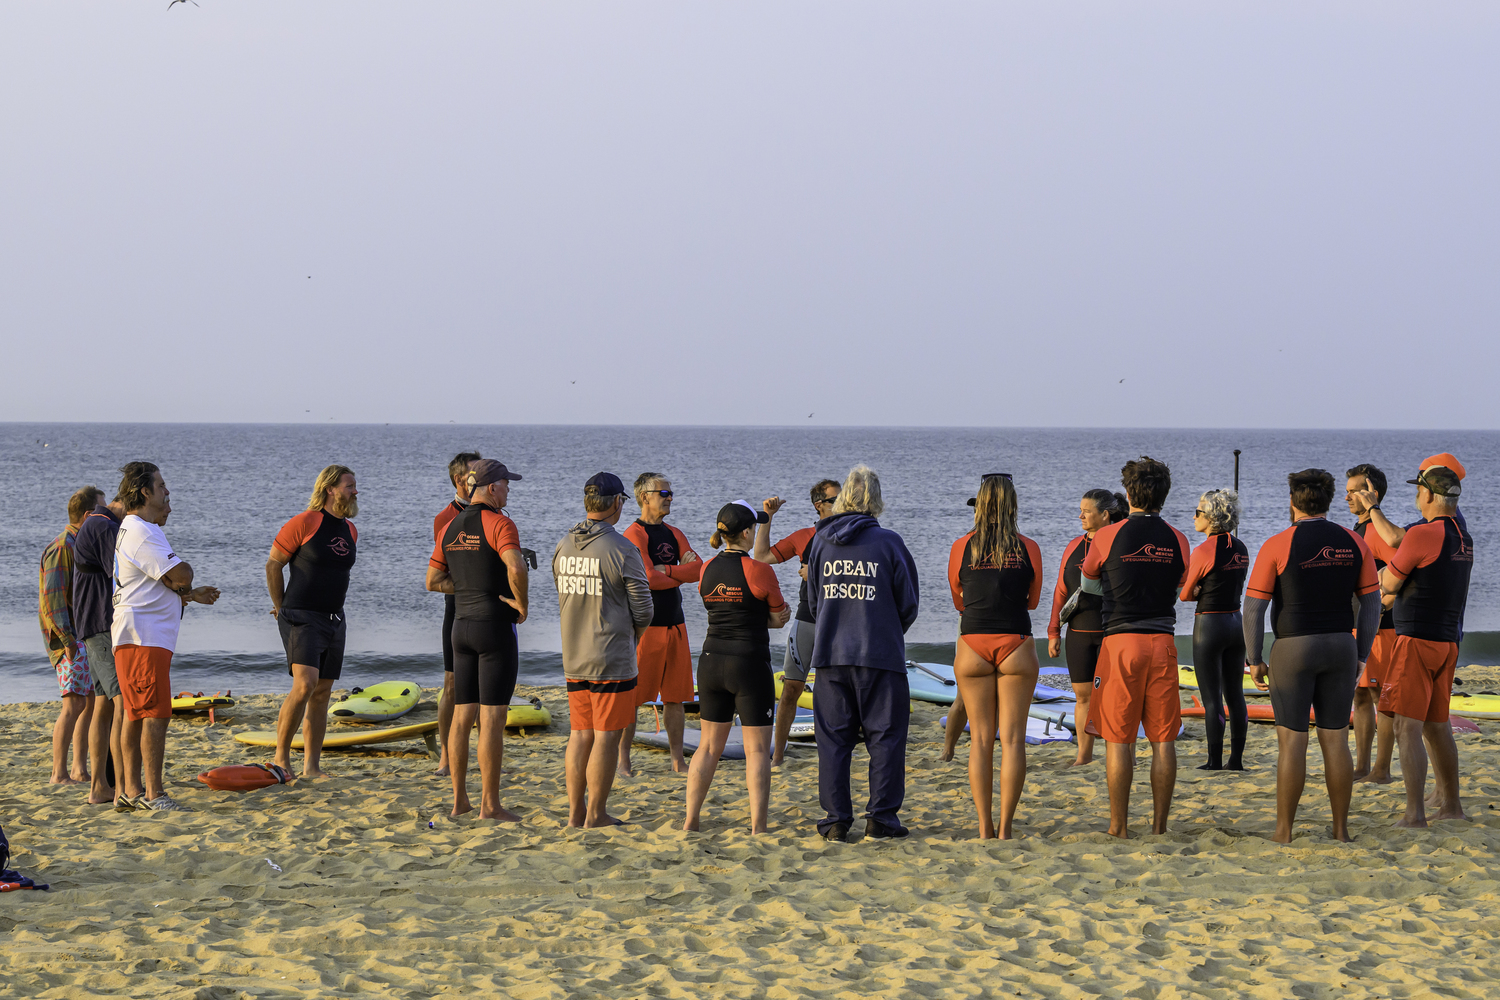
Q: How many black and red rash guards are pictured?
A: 13